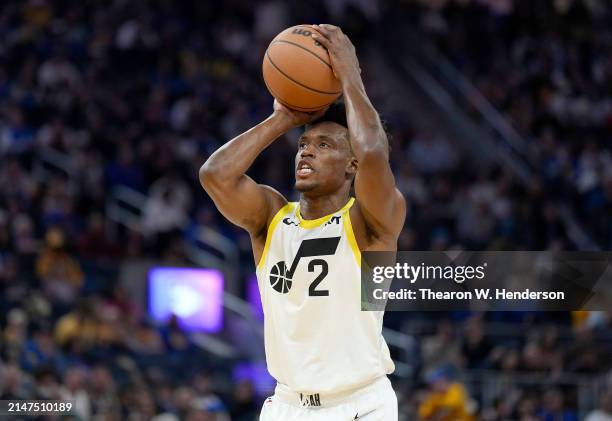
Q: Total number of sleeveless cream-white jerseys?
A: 1